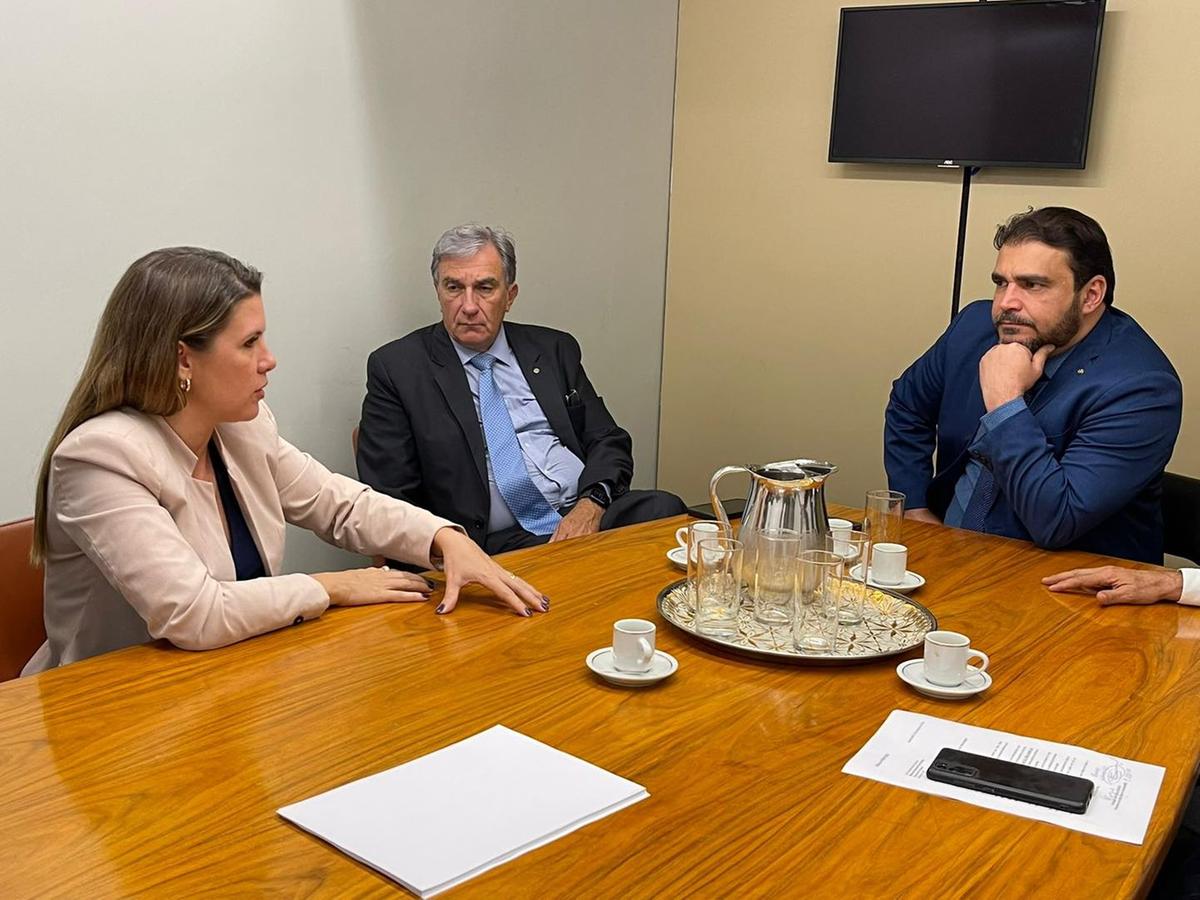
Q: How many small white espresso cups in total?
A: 5